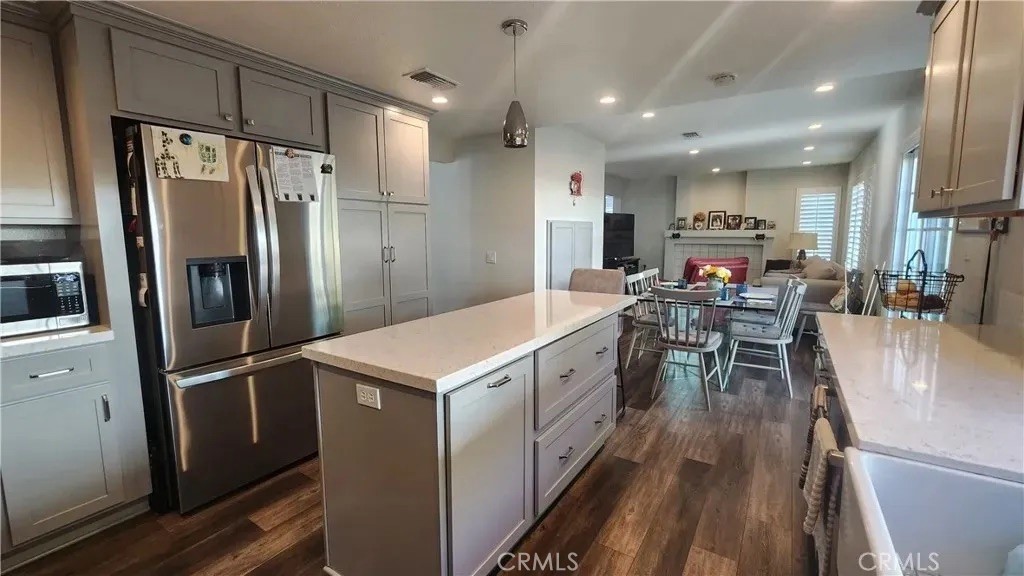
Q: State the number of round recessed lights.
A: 9